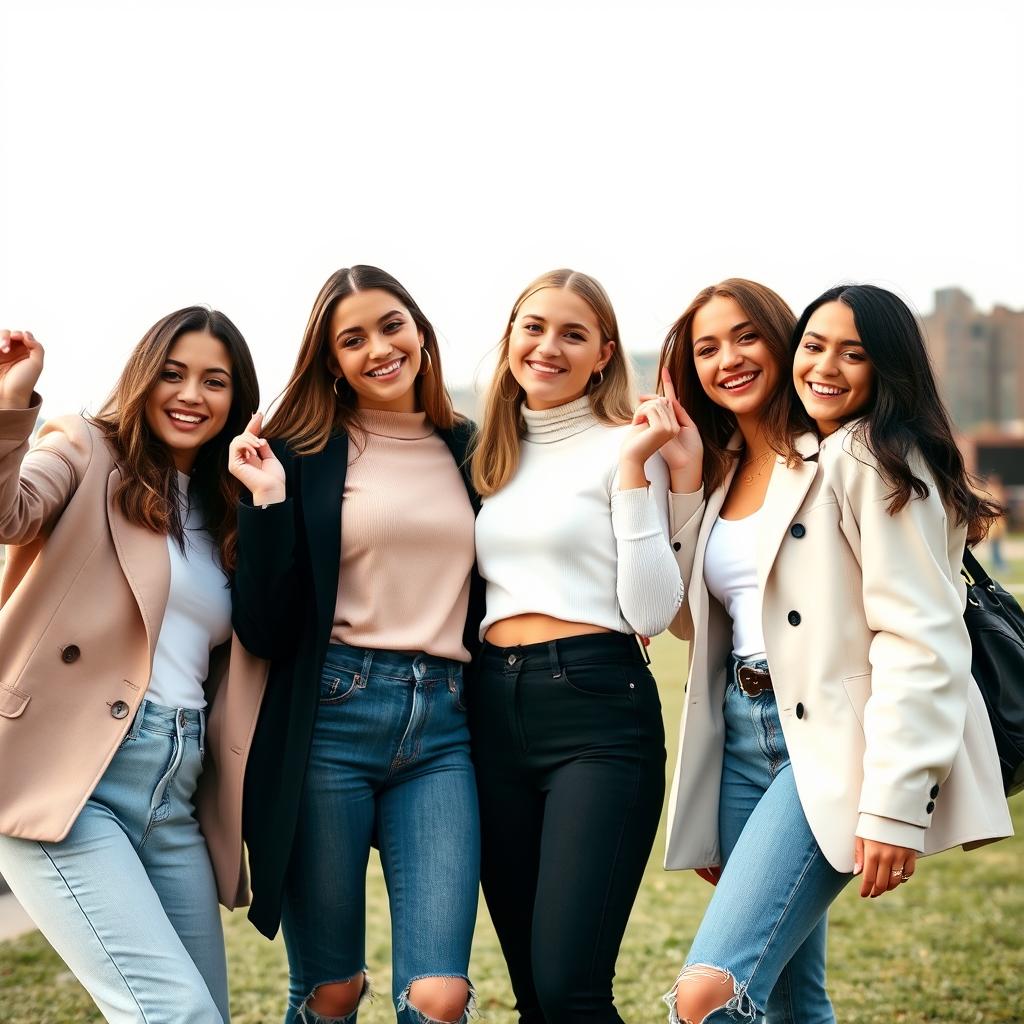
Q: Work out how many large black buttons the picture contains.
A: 3